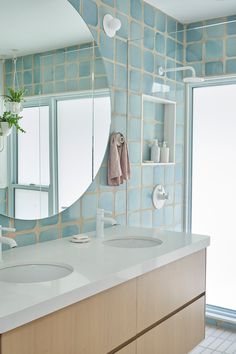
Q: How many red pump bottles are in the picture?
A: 0